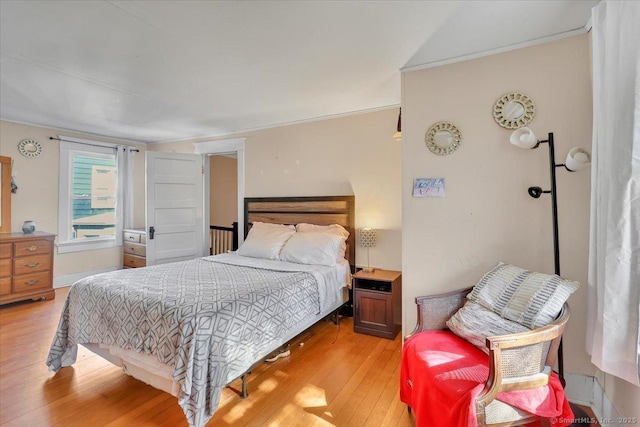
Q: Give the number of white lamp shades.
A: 2